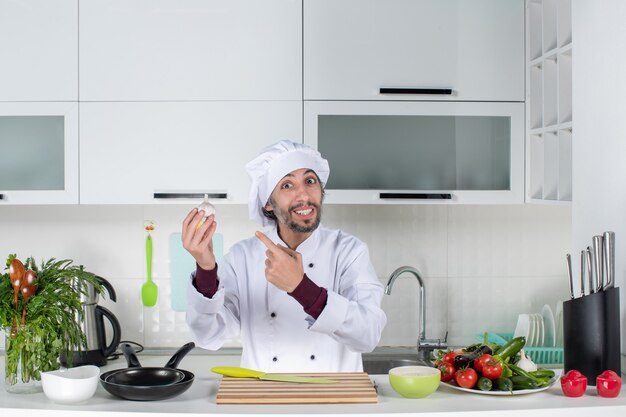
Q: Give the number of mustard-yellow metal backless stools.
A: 0